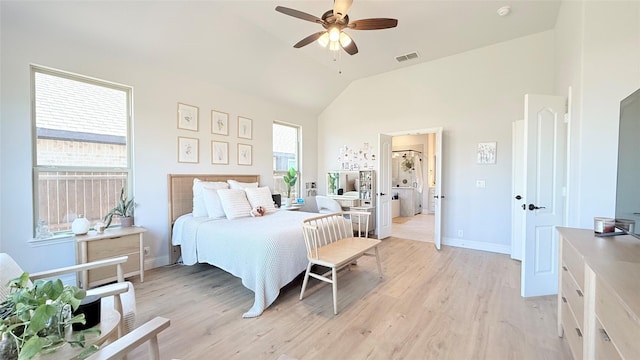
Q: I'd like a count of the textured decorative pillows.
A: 2